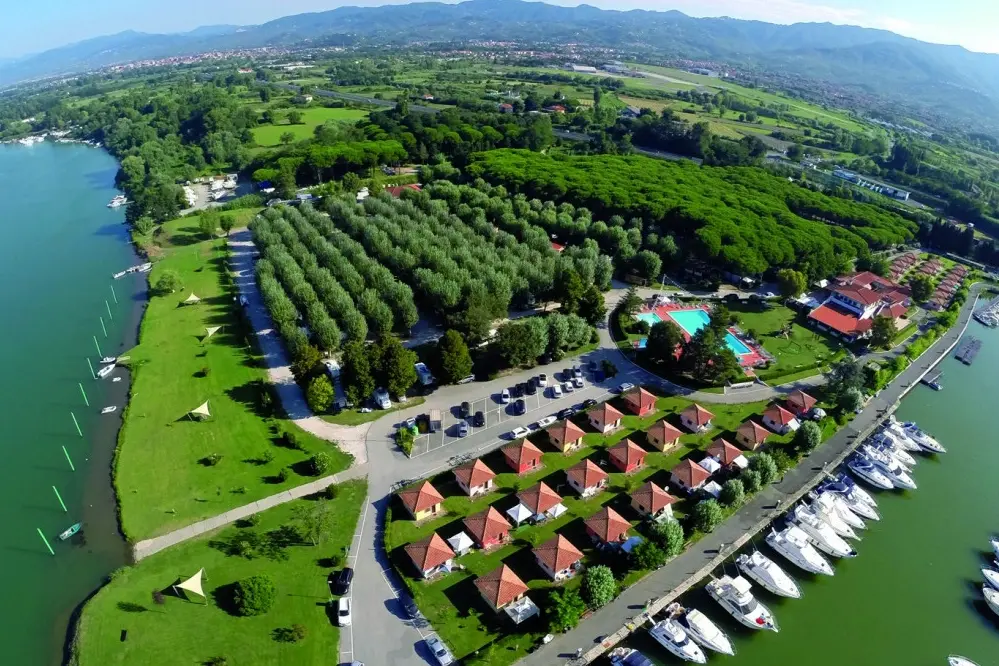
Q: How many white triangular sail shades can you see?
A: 4